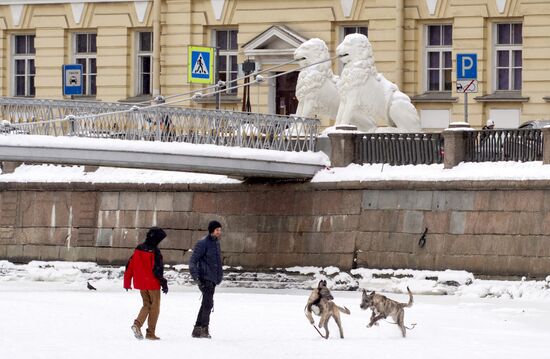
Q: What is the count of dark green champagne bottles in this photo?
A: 0